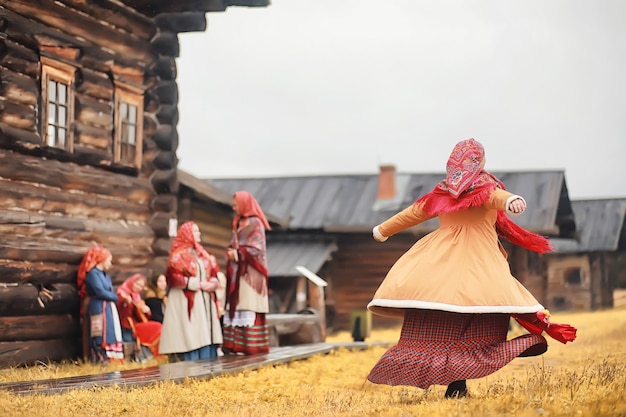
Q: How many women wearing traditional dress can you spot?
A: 6